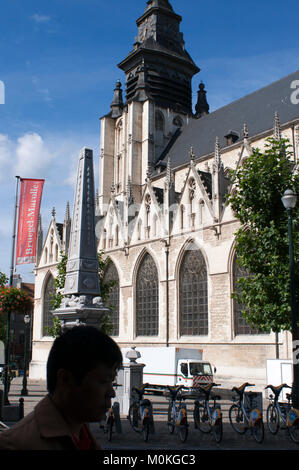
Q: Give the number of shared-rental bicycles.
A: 6